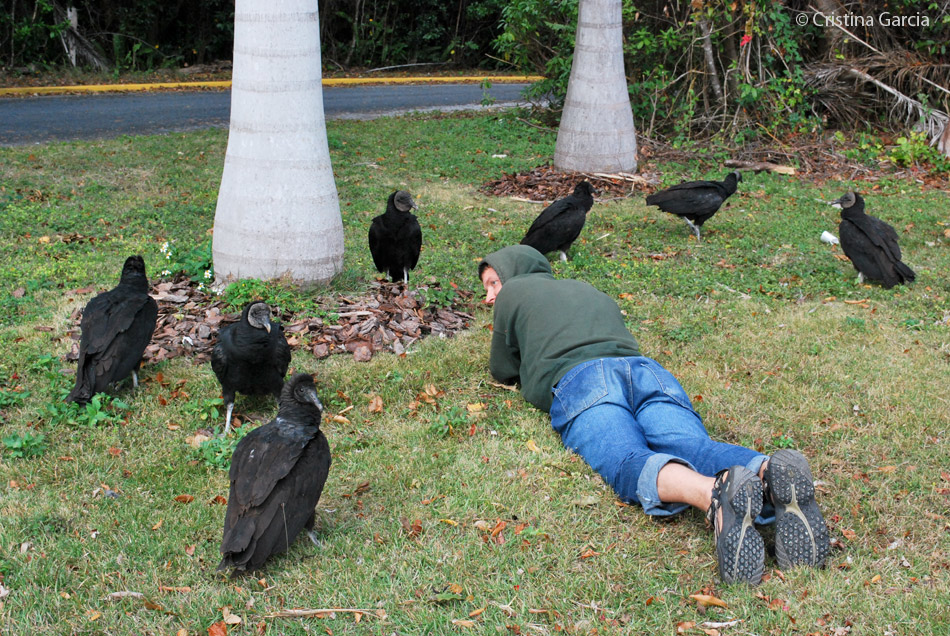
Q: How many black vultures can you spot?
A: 7